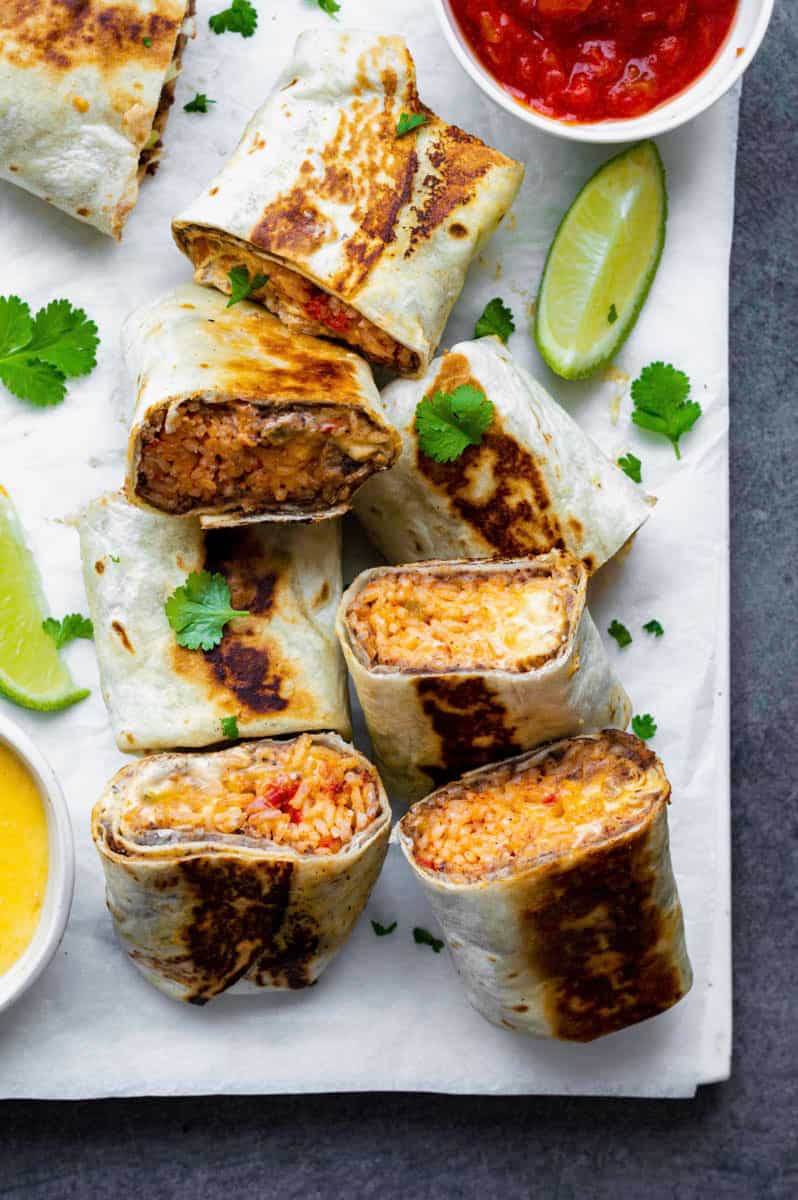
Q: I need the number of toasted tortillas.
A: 8